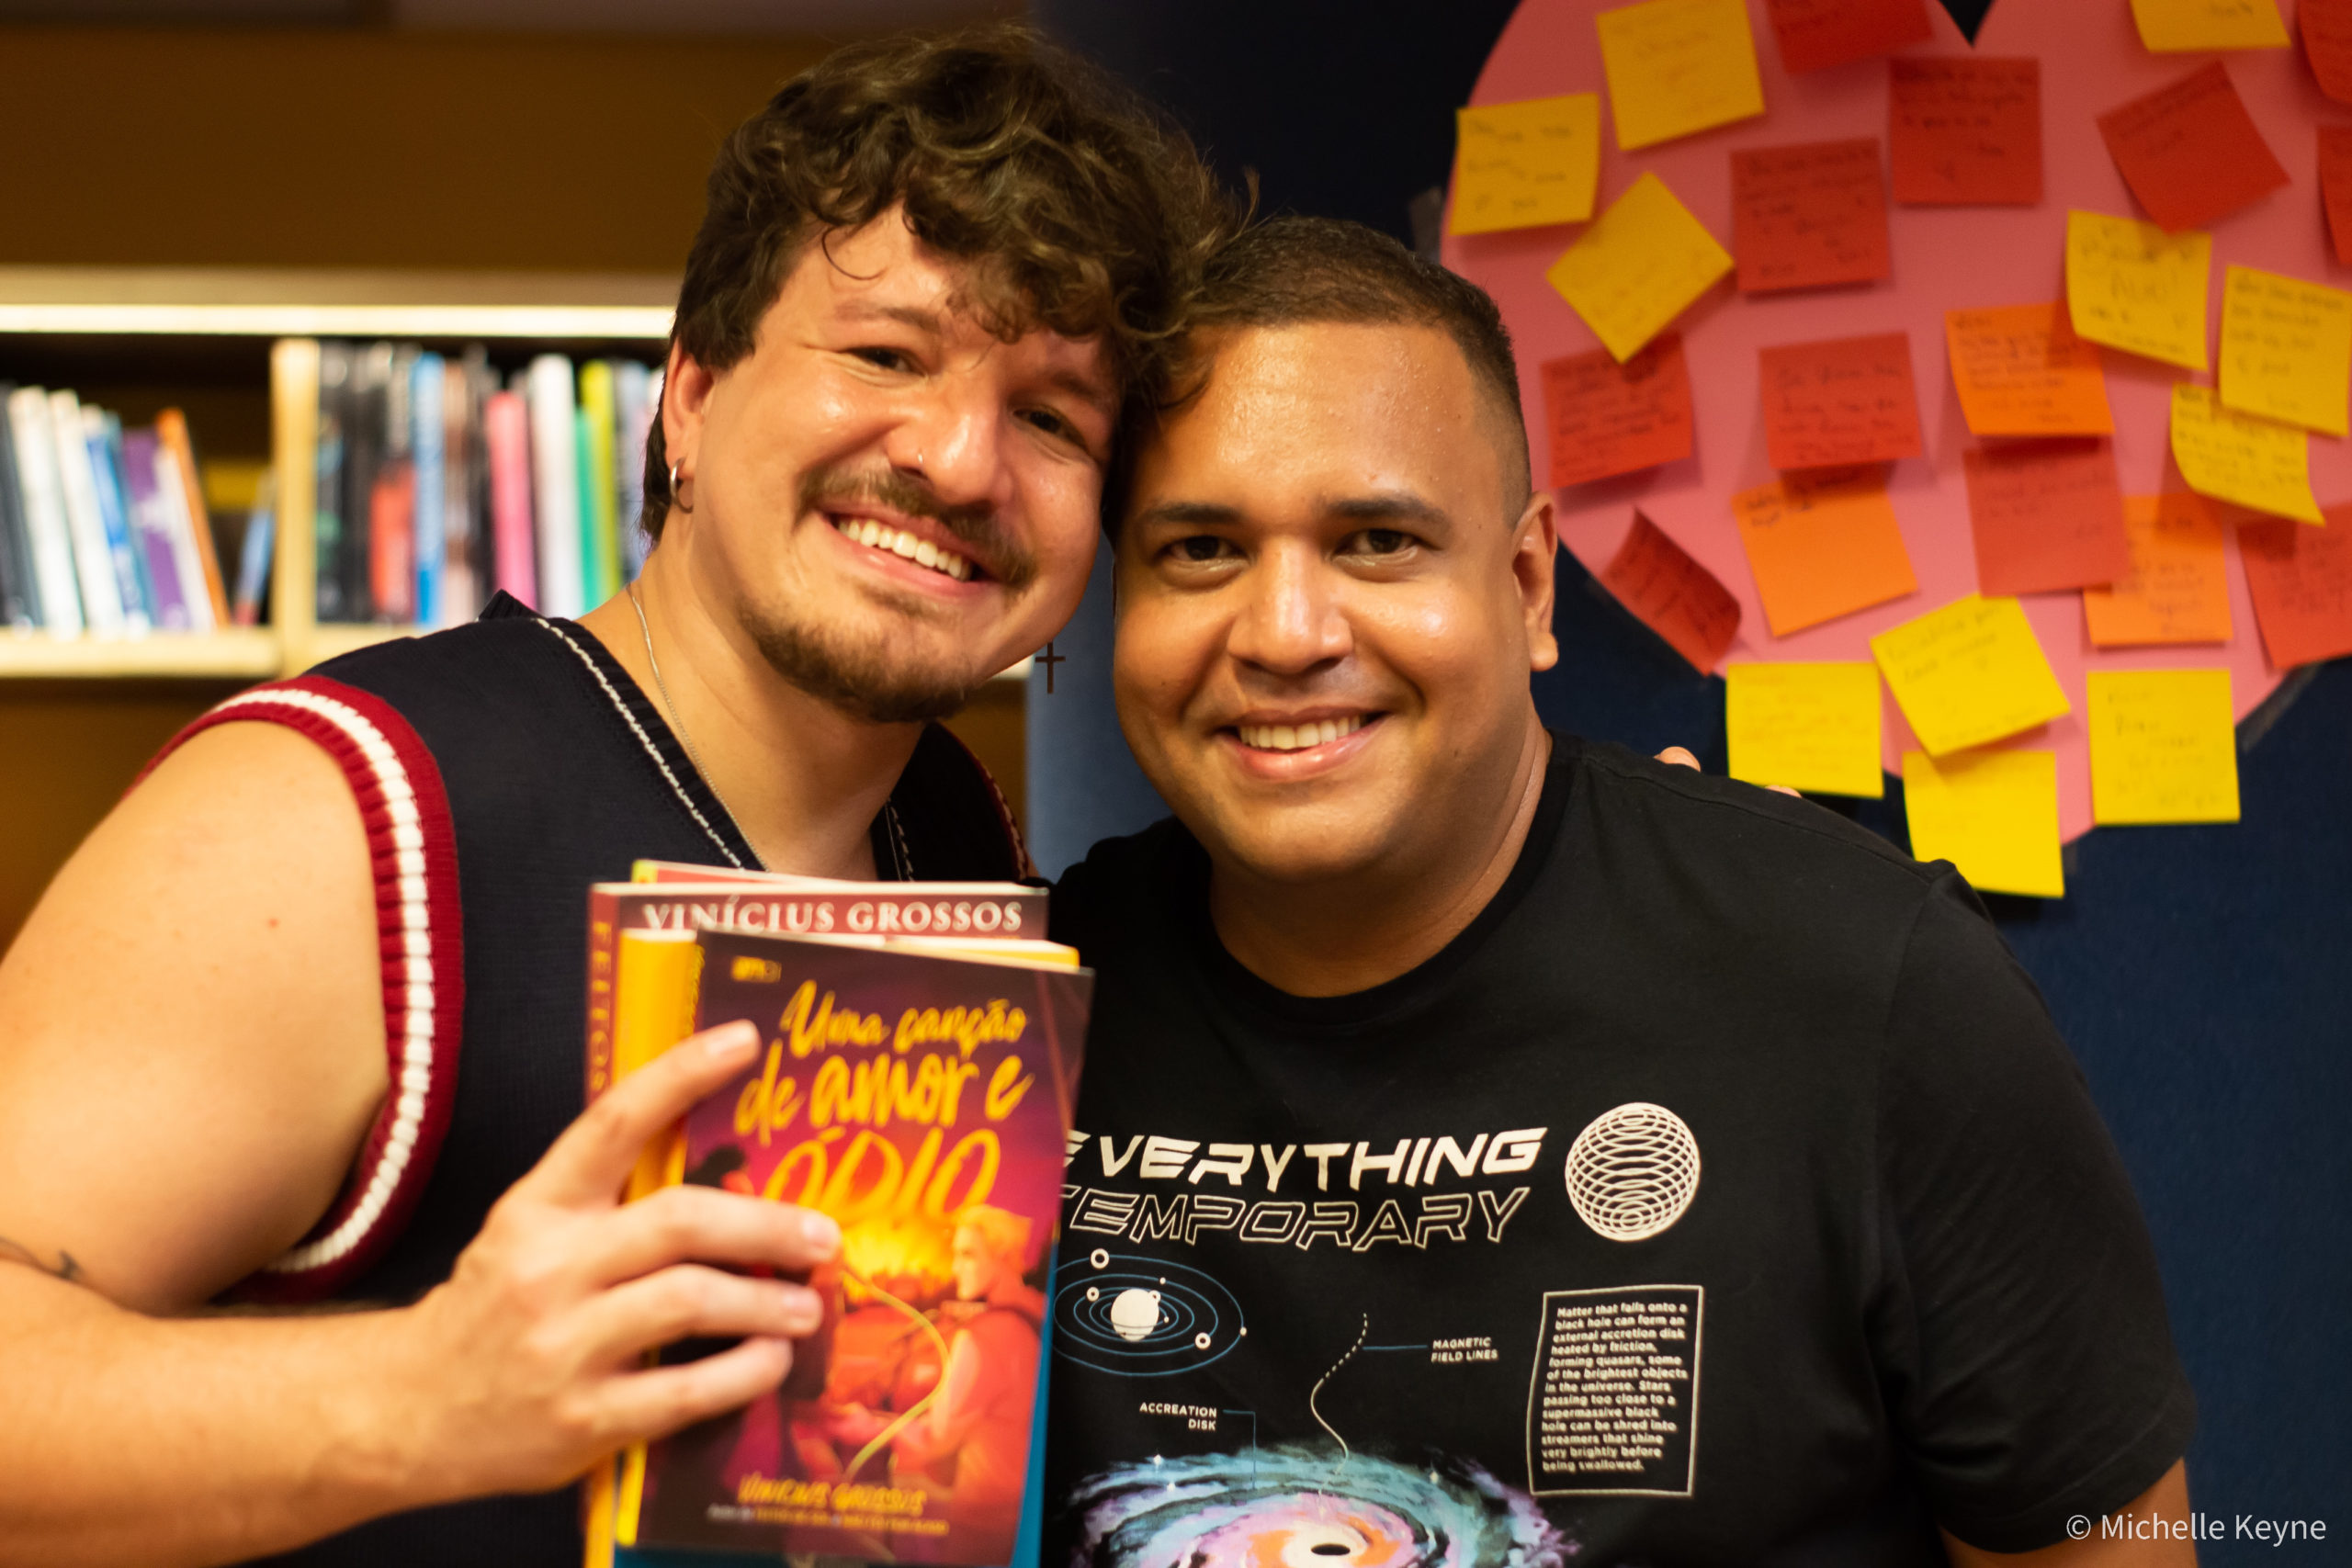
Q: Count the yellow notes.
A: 11